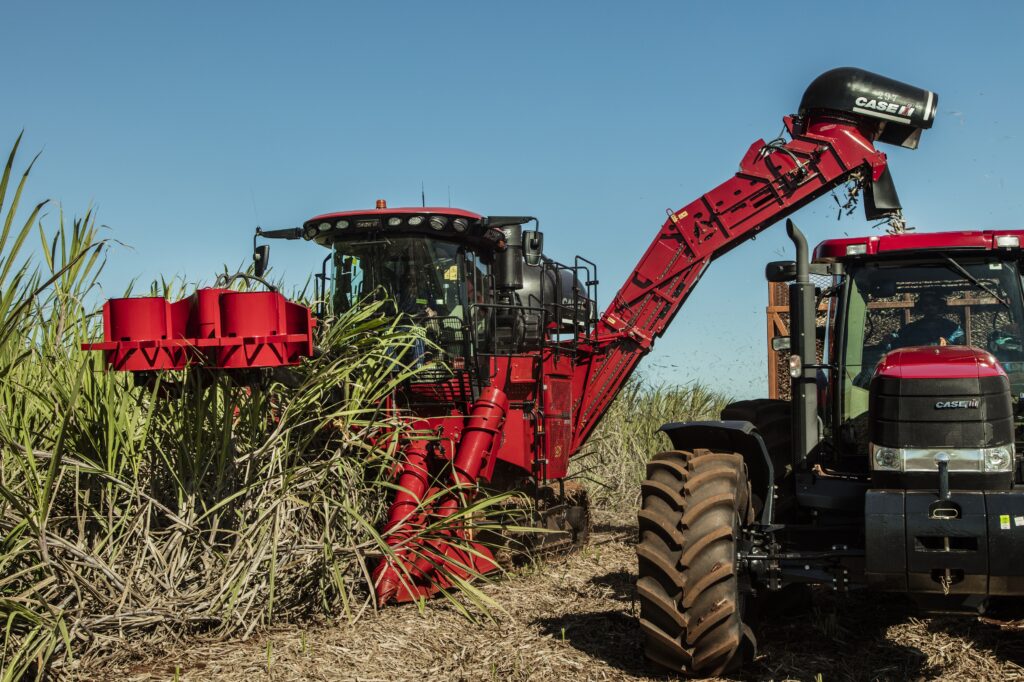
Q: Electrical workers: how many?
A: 0